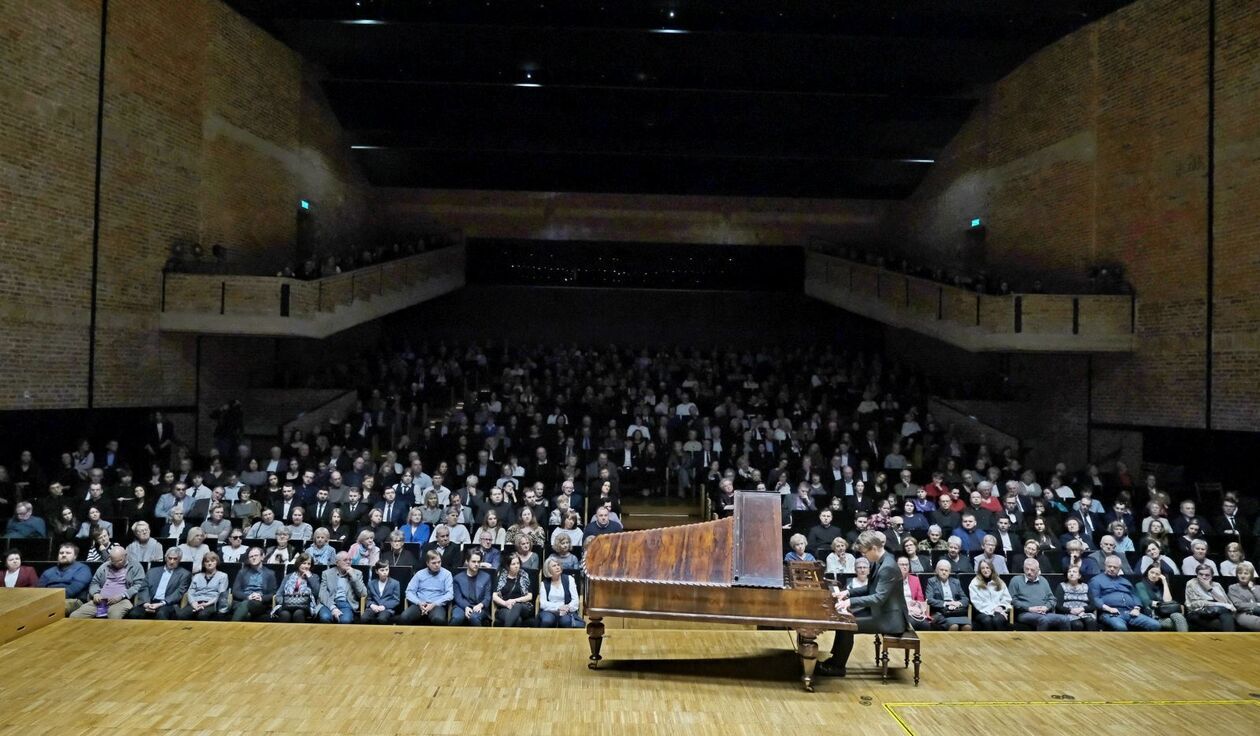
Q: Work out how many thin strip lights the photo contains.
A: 5